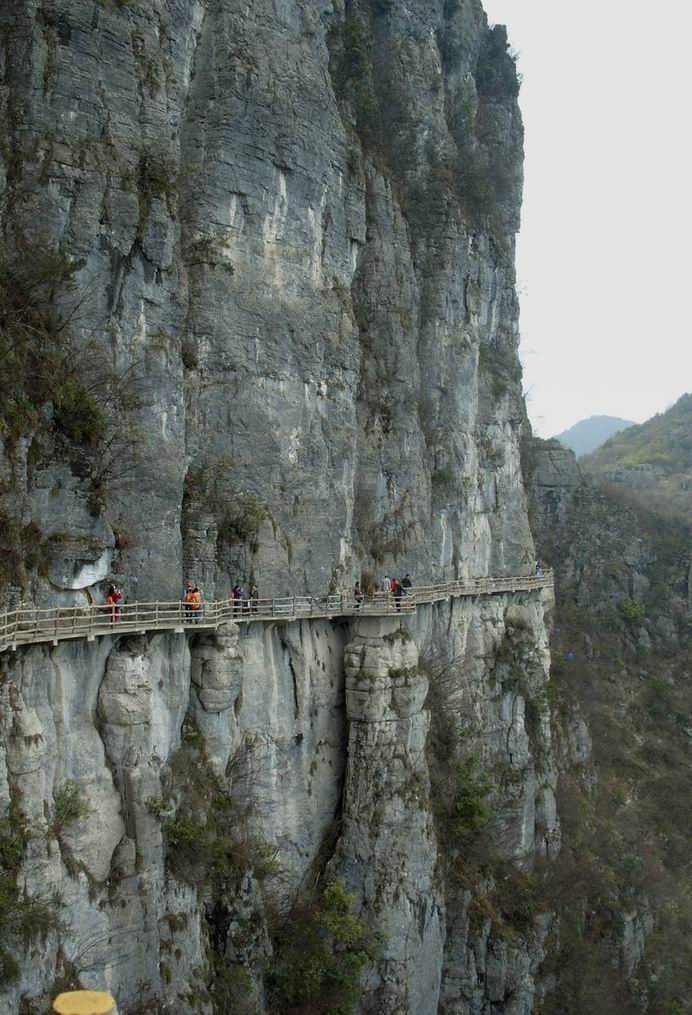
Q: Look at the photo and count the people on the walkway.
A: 11